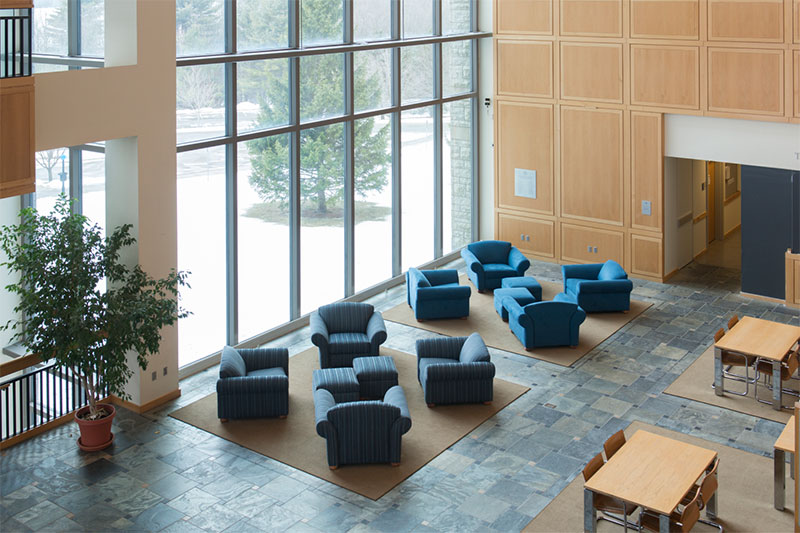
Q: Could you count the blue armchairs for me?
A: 8